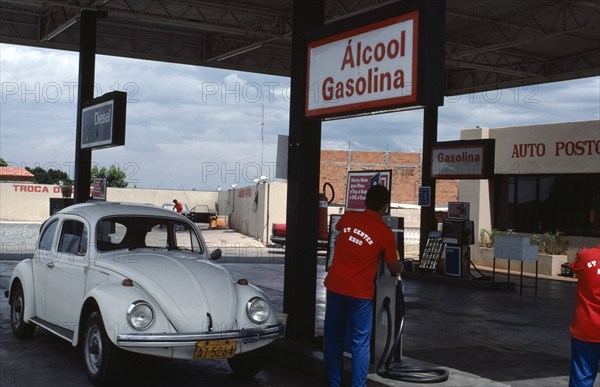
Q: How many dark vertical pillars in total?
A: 3